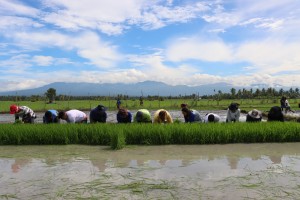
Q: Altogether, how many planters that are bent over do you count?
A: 12